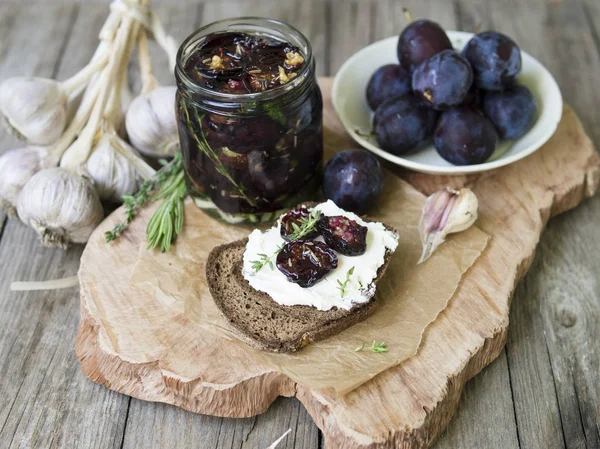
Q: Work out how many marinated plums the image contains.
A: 3